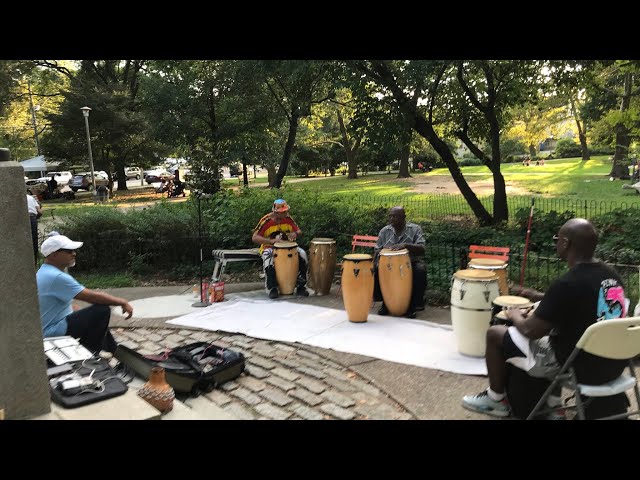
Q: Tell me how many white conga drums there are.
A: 1